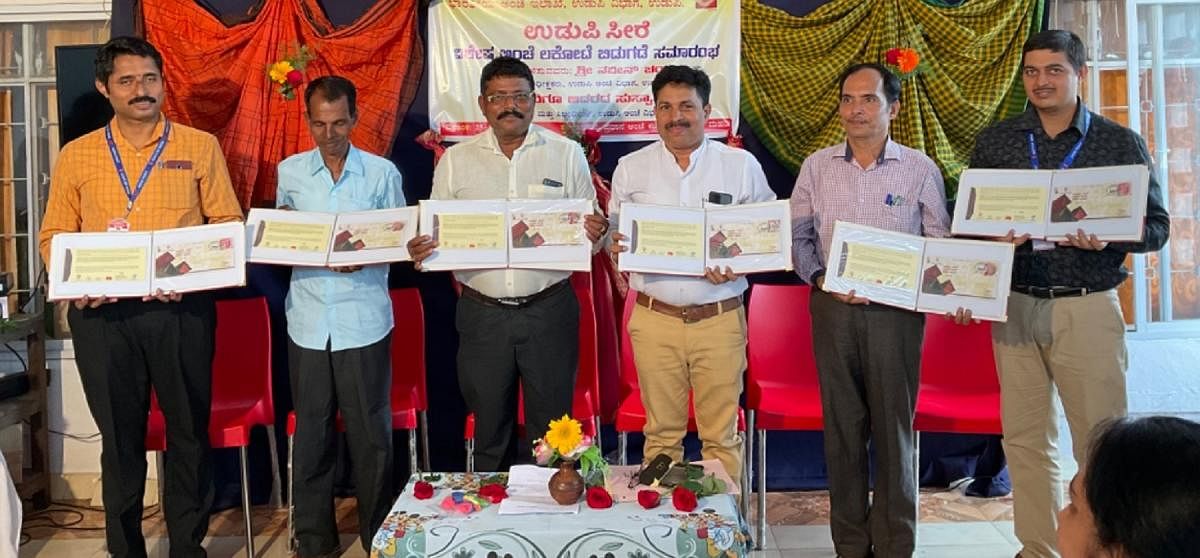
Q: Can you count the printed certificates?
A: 6